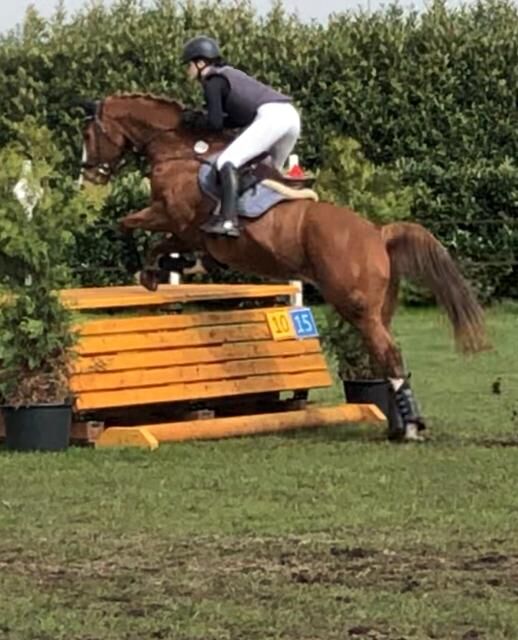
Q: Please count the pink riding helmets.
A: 0